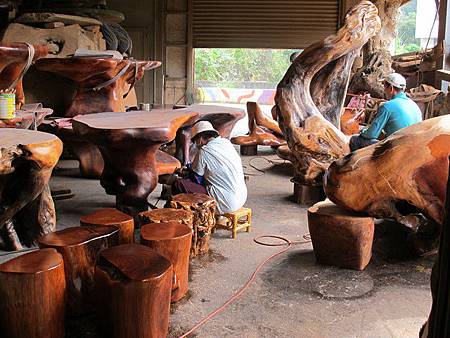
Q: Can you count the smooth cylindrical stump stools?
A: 5